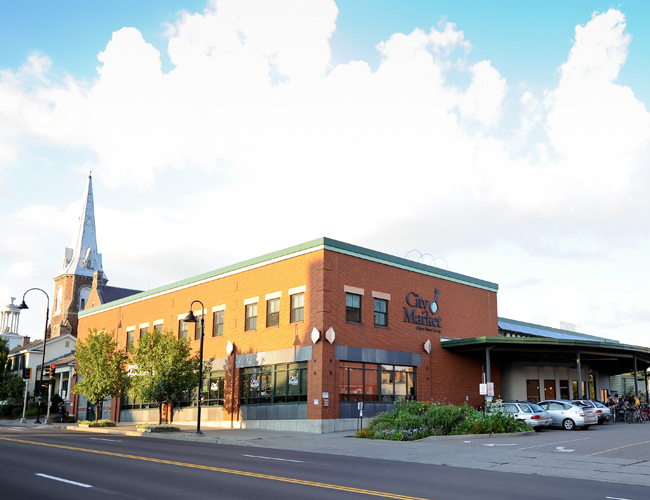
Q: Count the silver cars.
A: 3